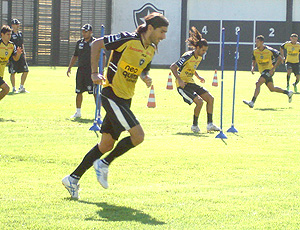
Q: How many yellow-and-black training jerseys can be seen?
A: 5